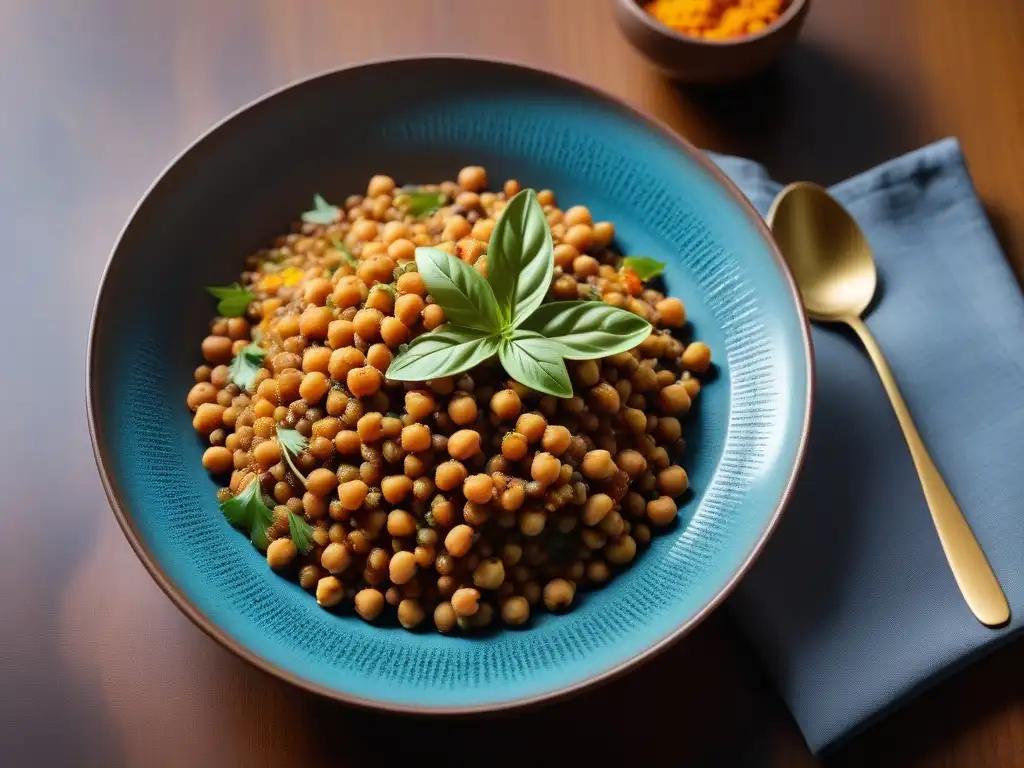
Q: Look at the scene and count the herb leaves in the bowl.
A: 13